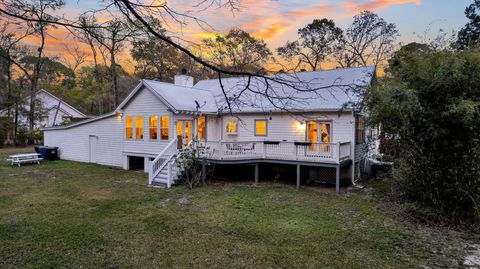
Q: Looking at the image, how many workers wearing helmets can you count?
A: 0